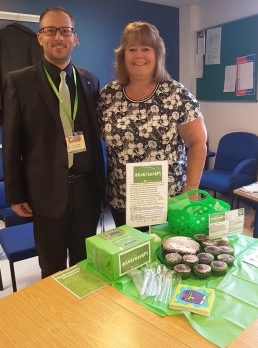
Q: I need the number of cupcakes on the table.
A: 12